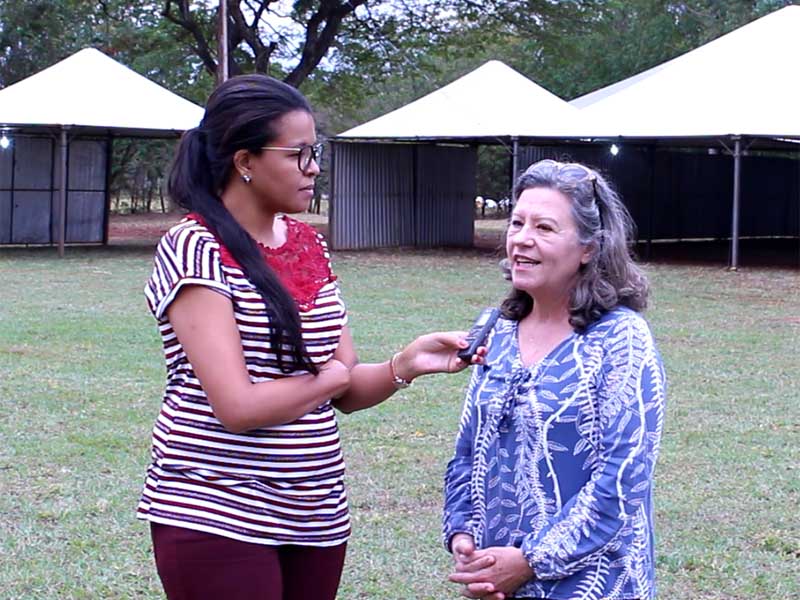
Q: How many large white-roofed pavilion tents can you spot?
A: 3